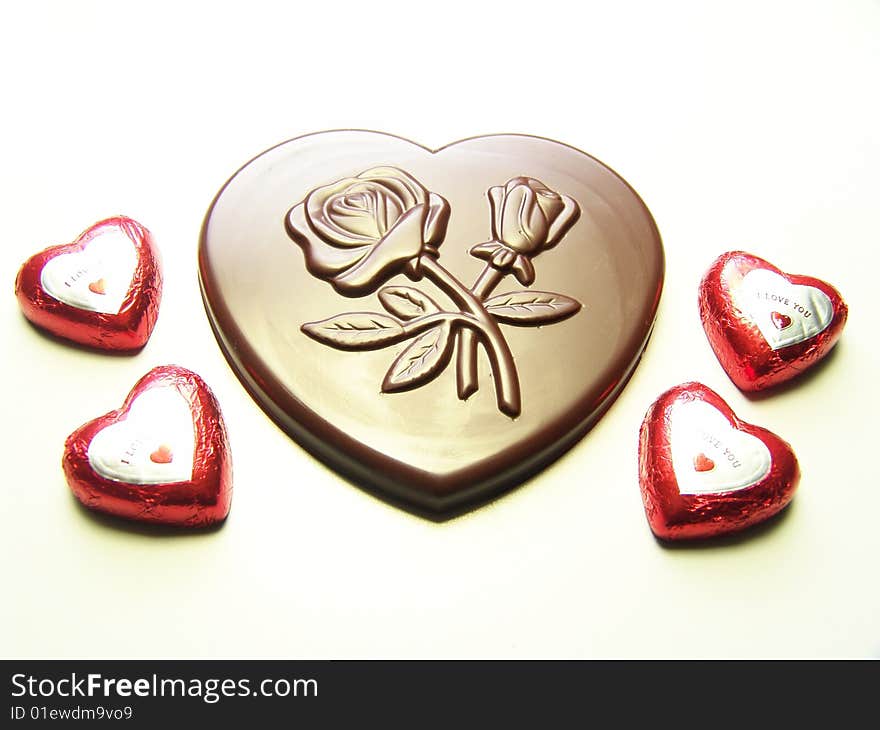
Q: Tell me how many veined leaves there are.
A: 4